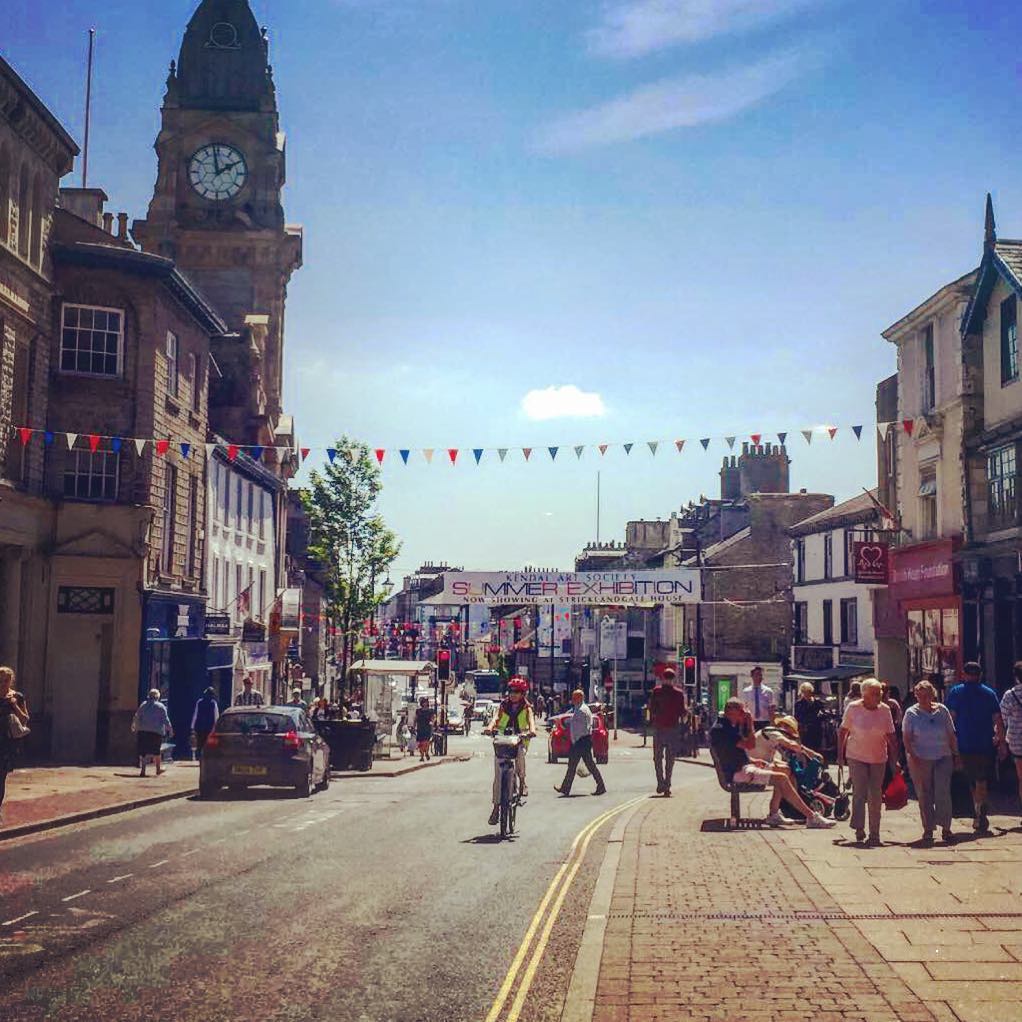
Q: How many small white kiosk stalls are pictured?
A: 1